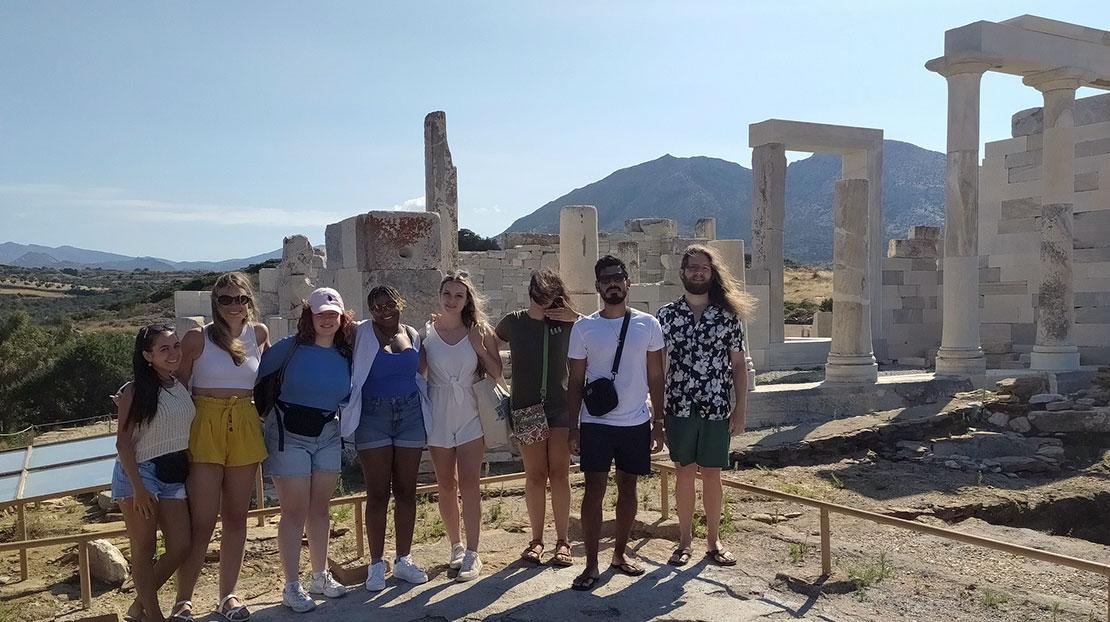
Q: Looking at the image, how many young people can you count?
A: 8